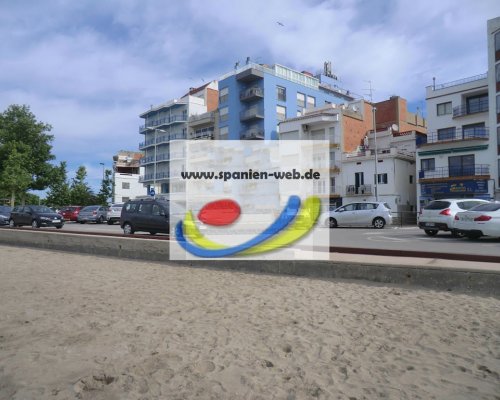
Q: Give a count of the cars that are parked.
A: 9